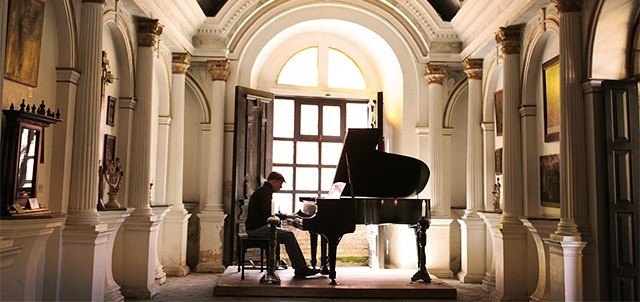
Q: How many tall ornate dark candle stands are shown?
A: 2